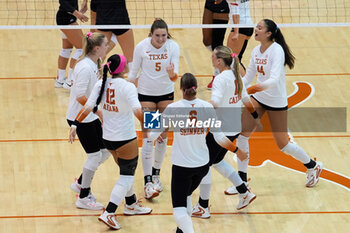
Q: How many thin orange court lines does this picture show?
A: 3